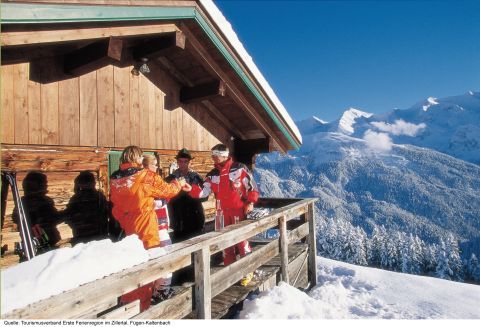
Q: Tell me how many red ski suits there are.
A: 1